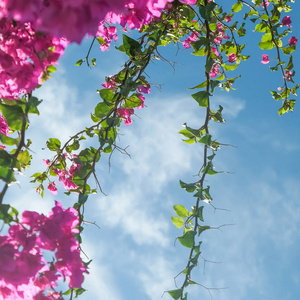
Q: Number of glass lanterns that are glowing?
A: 0